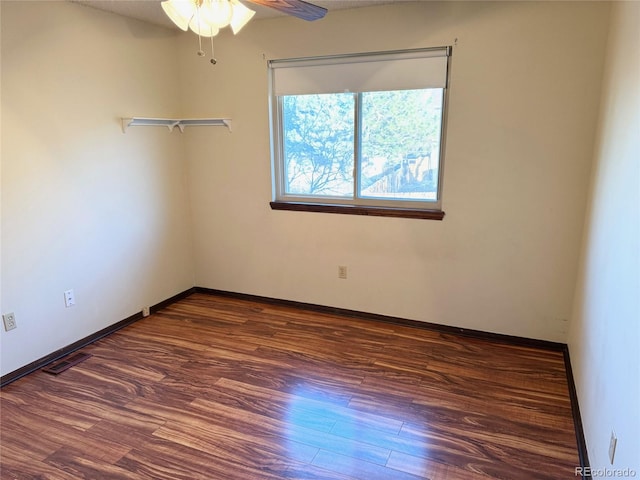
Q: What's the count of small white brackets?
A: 4